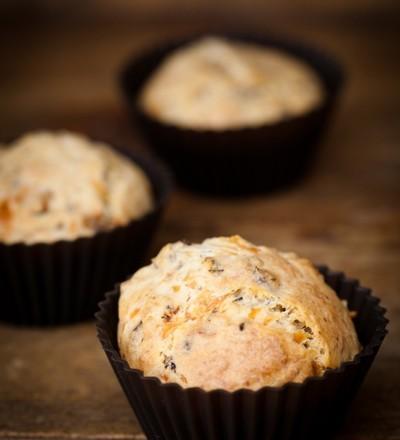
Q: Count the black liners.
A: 3